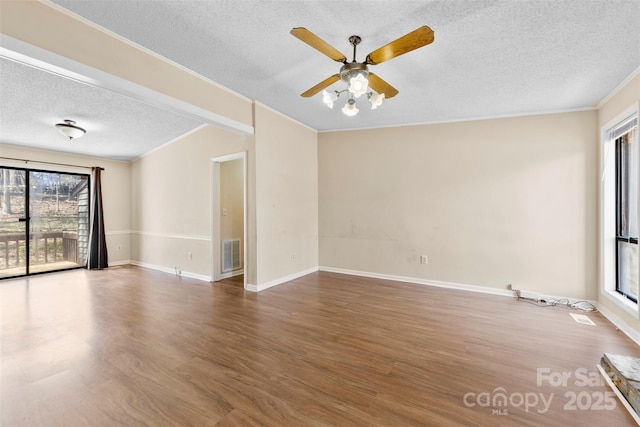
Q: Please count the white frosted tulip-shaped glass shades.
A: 4